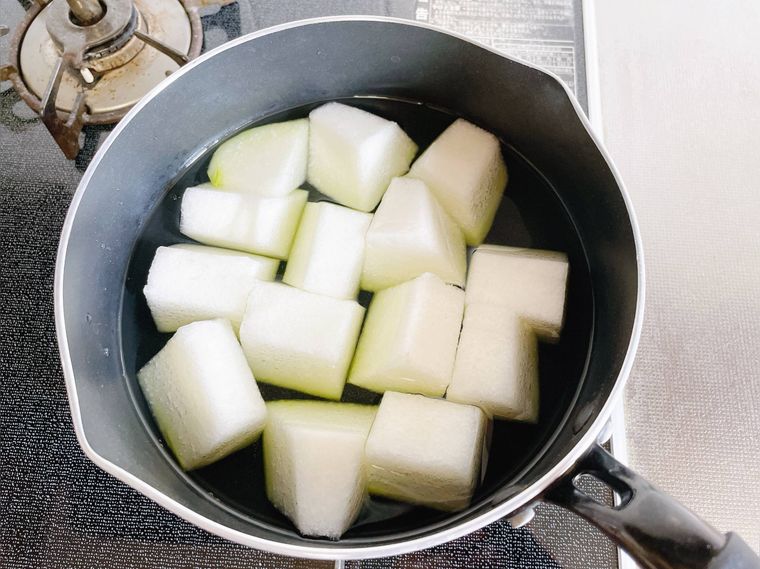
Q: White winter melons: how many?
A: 14